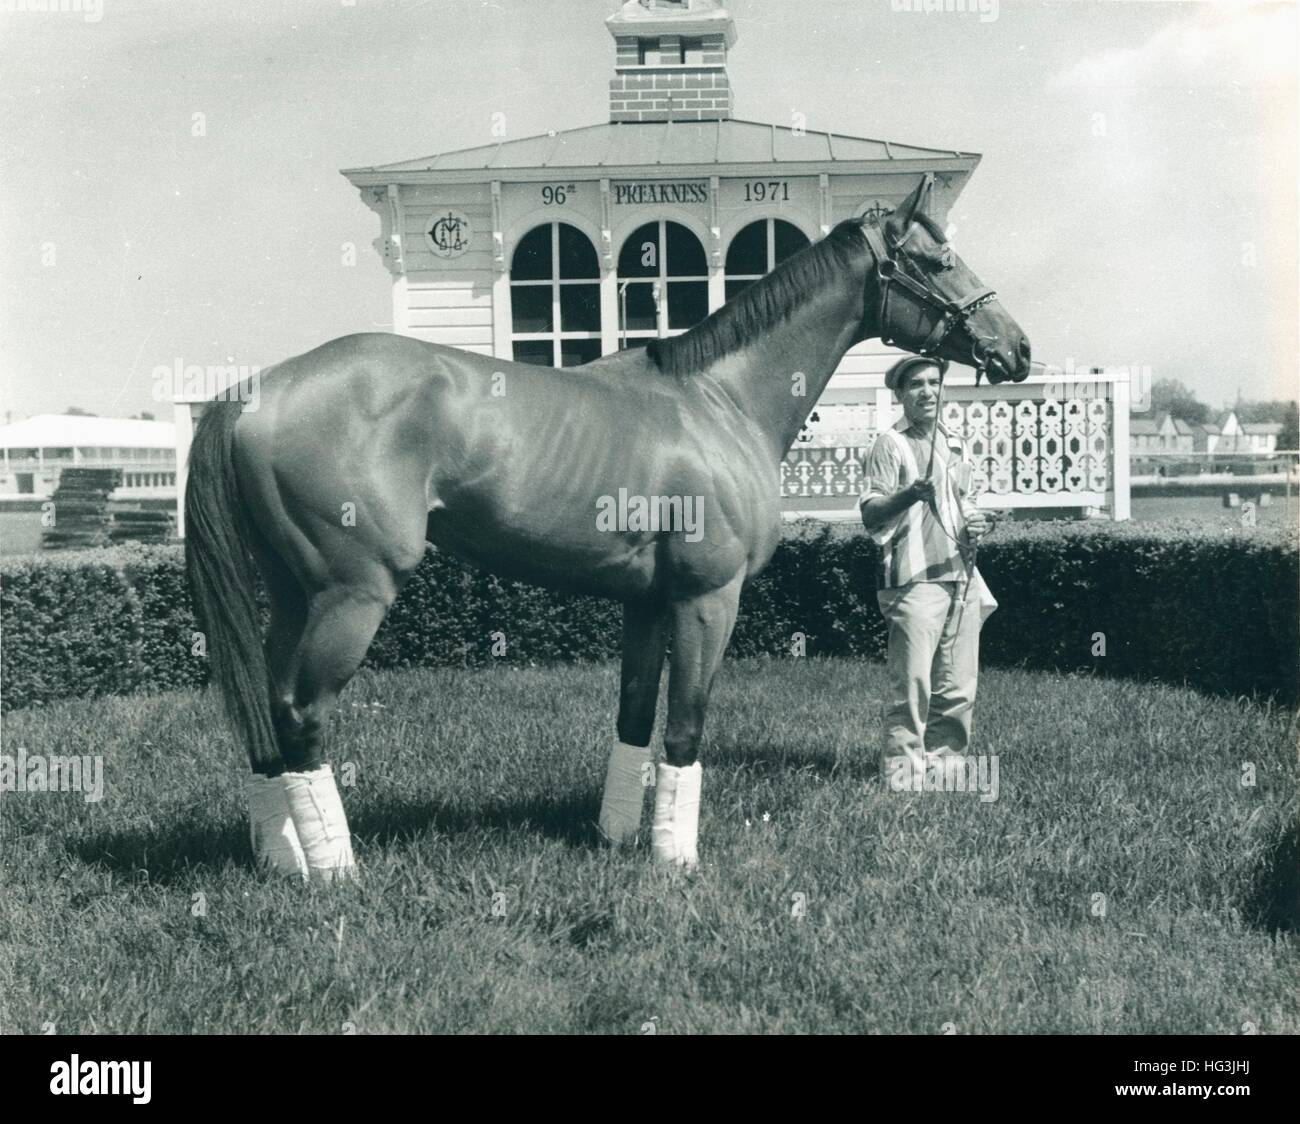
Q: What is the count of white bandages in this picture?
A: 4